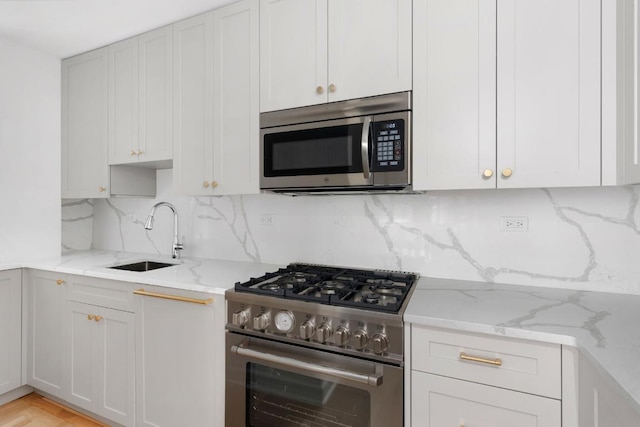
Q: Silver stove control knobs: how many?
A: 7